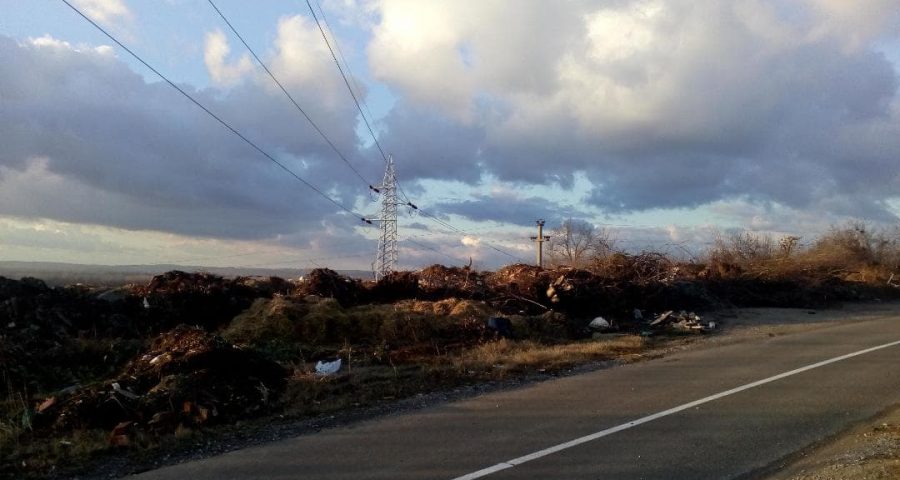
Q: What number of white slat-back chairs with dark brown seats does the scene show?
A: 0